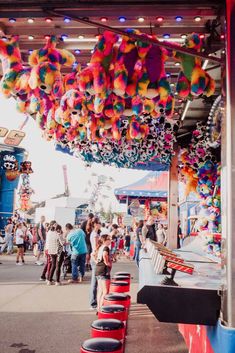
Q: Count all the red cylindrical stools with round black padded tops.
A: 7